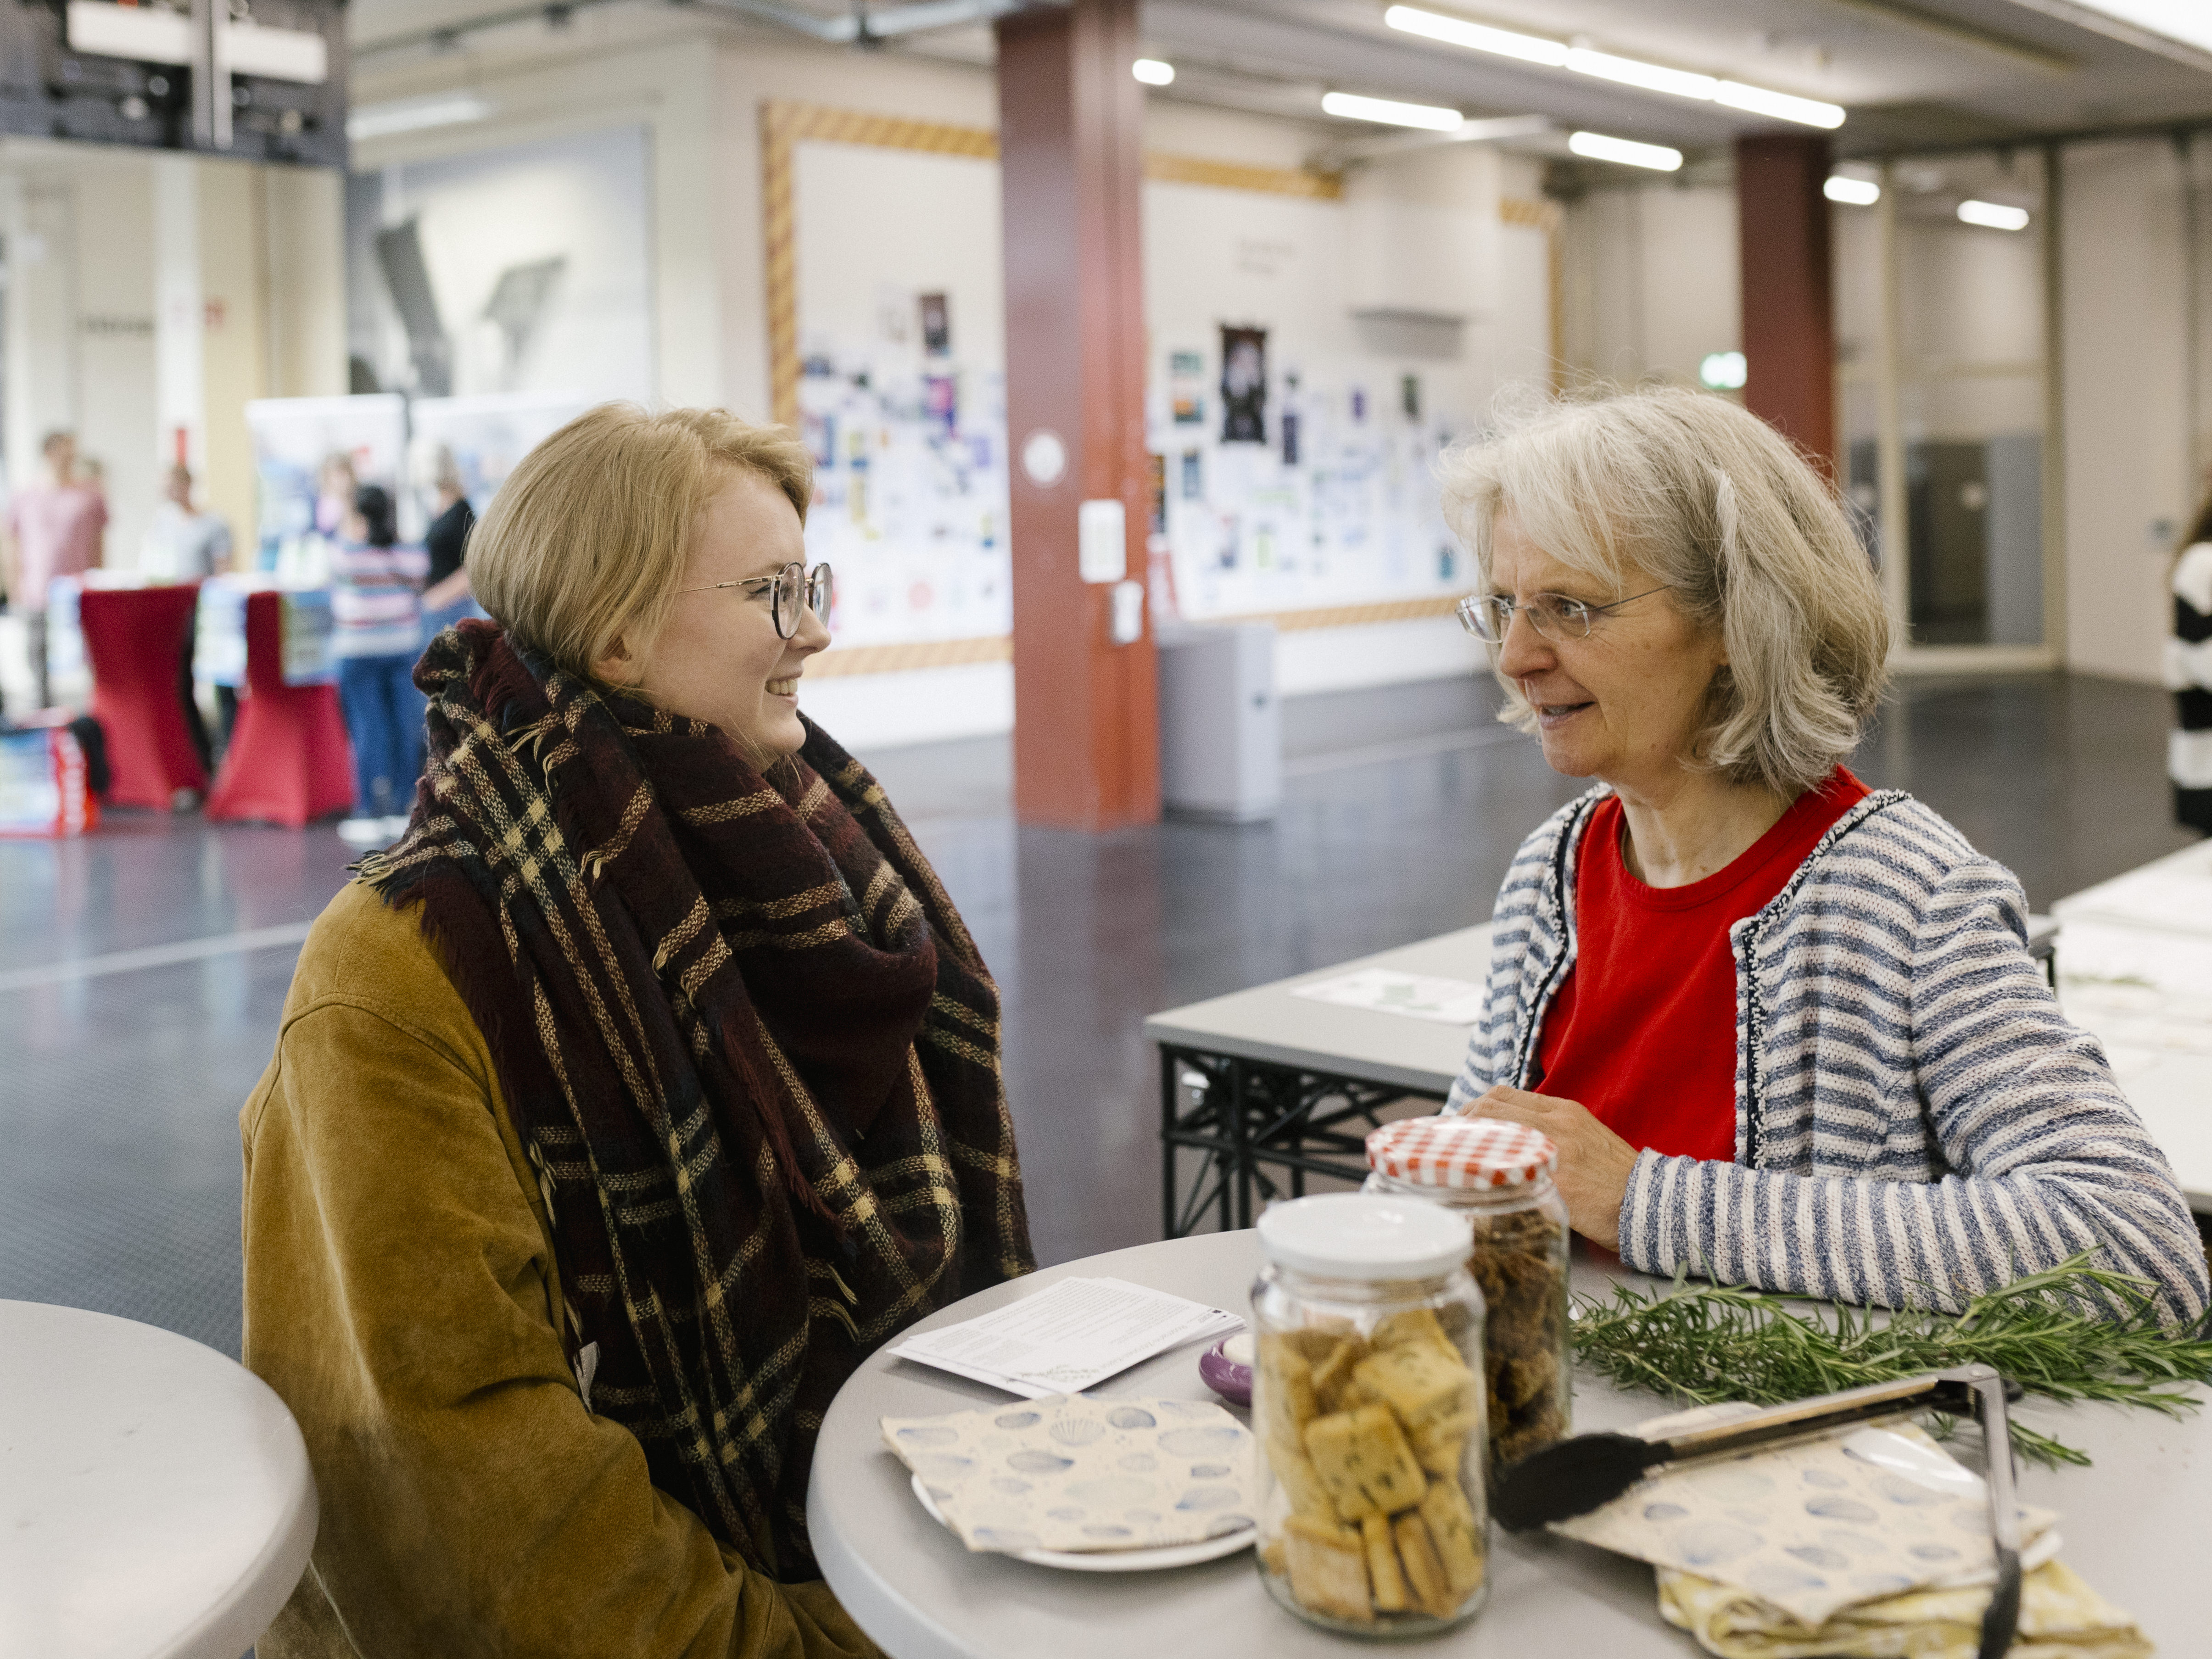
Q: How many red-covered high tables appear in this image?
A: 2